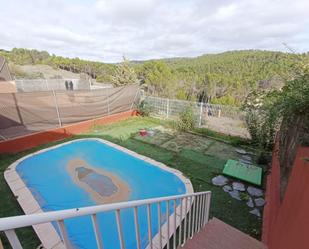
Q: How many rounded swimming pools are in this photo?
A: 1